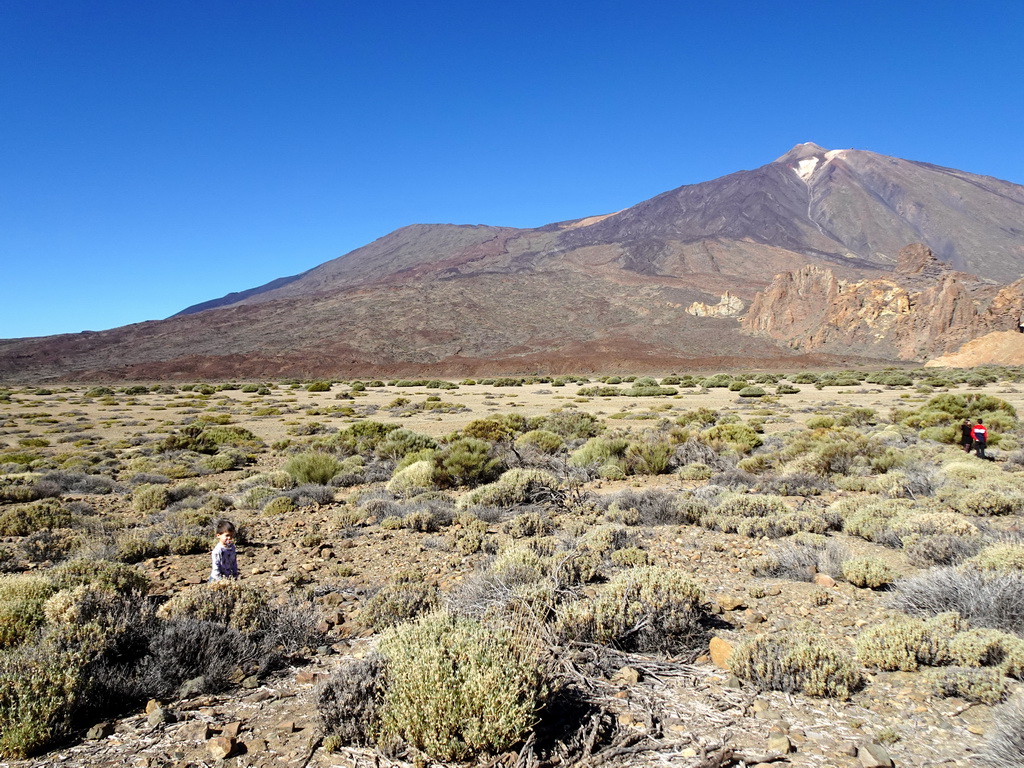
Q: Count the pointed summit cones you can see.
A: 1